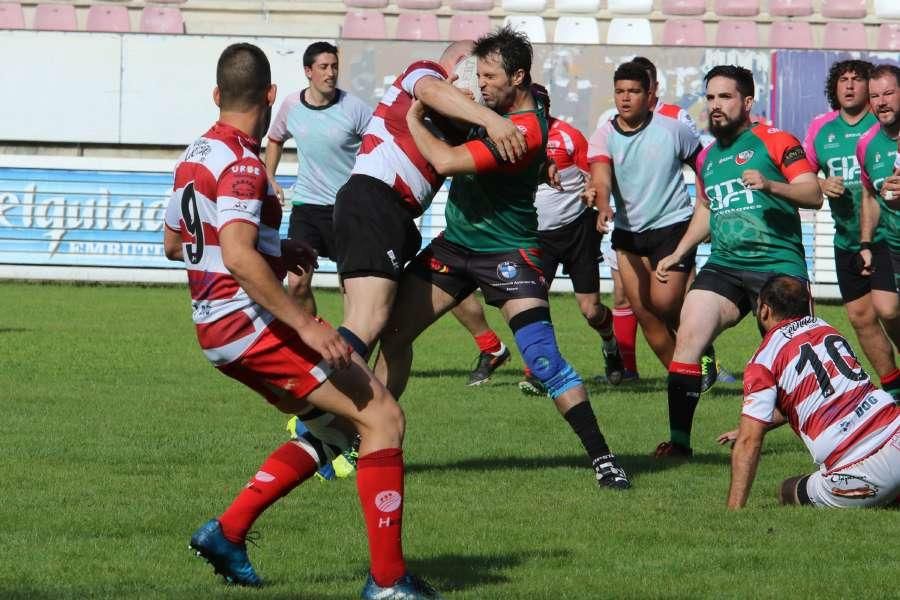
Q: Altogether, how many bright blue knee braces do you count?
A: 1